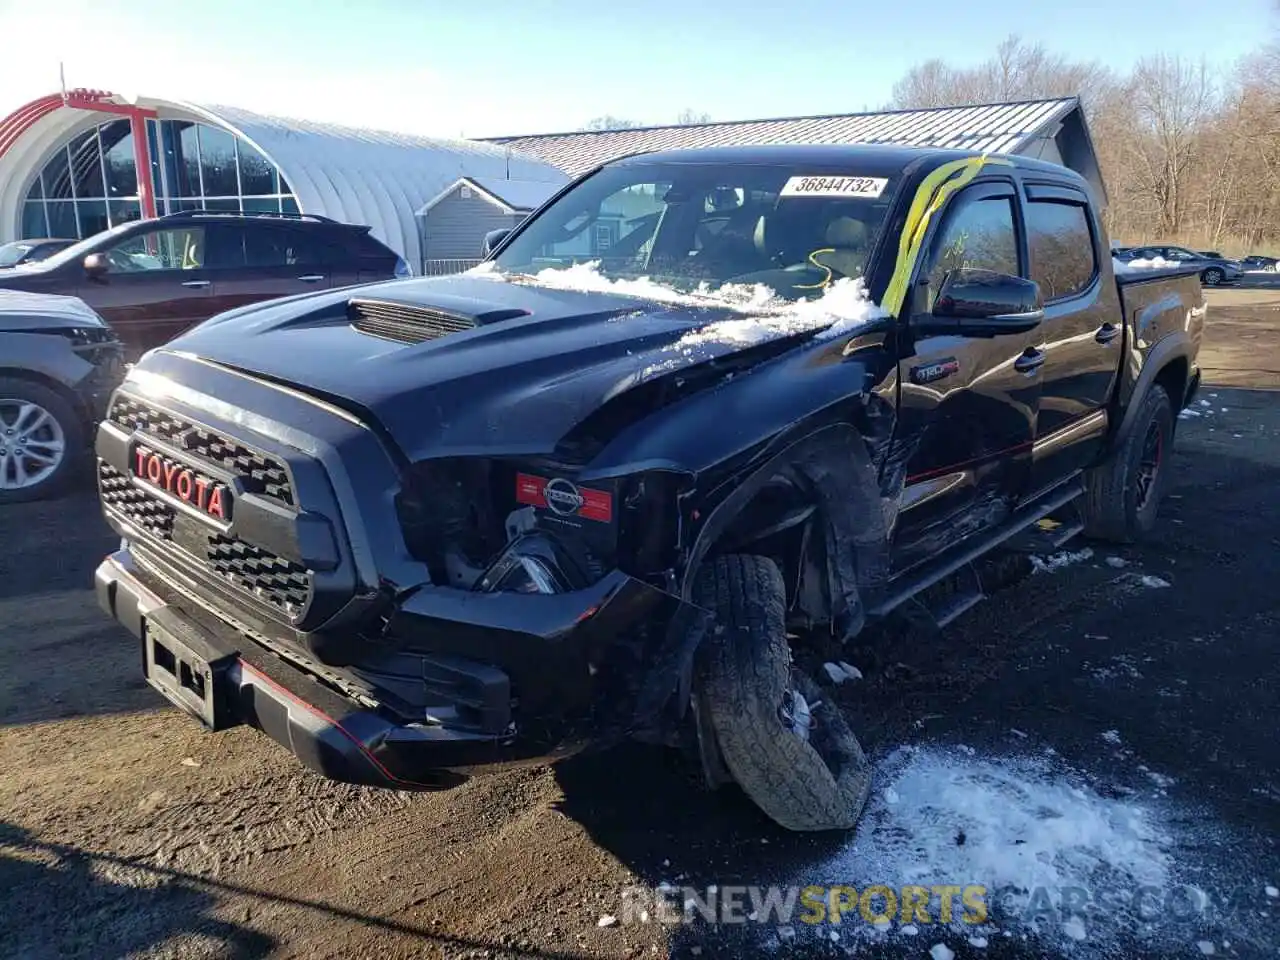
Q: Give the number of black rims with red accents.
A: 1